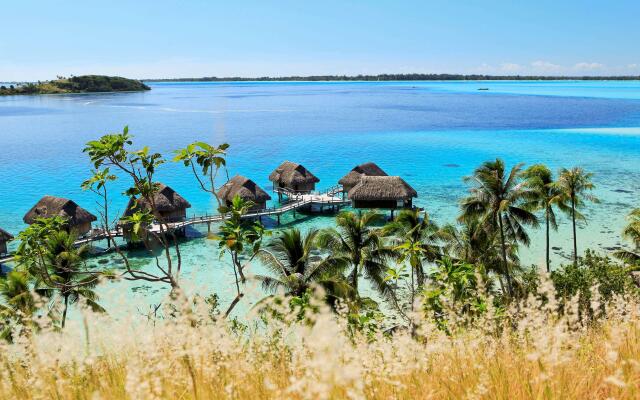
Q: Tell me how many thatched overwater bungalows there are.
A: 7